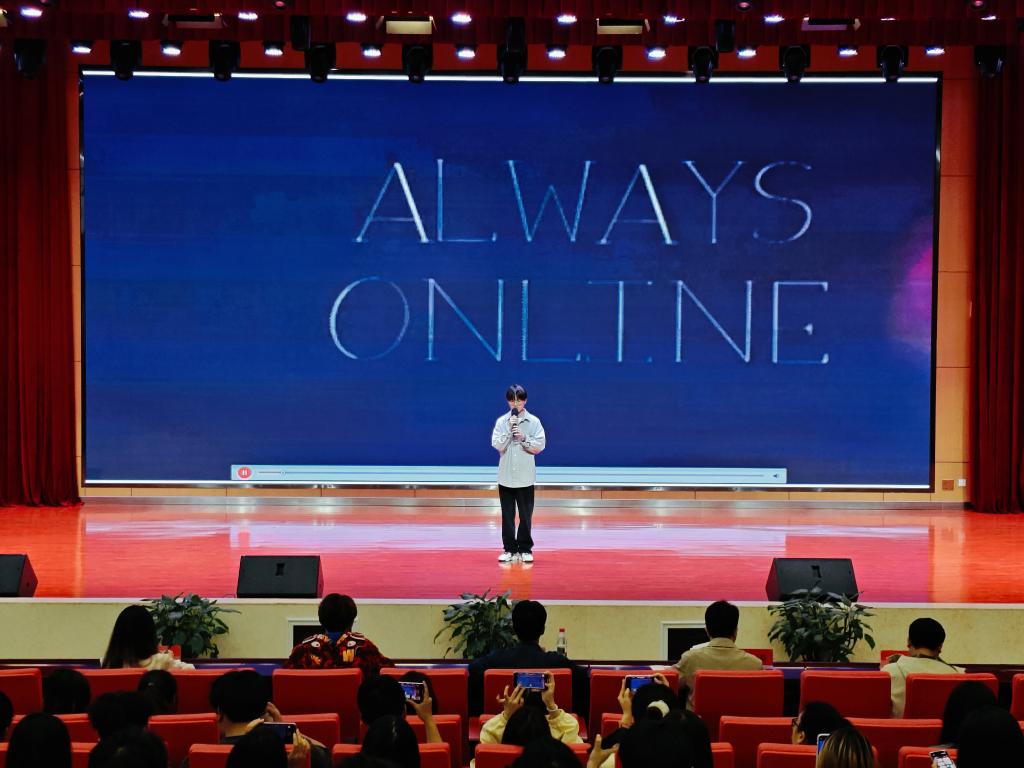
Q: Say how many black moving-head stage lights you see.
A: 11